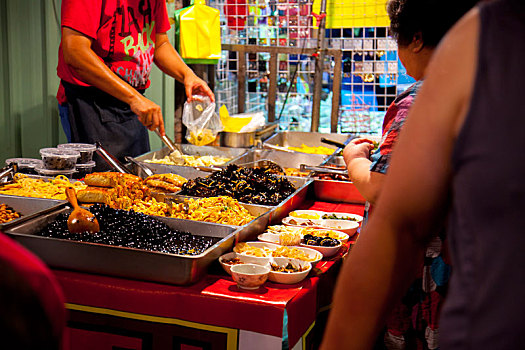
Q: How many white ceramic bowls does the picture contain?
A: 13